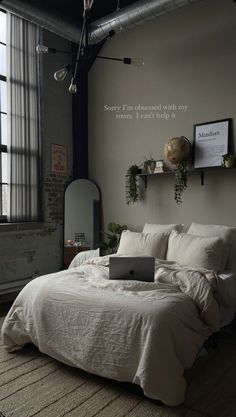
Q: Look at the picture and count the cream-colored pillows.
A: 4